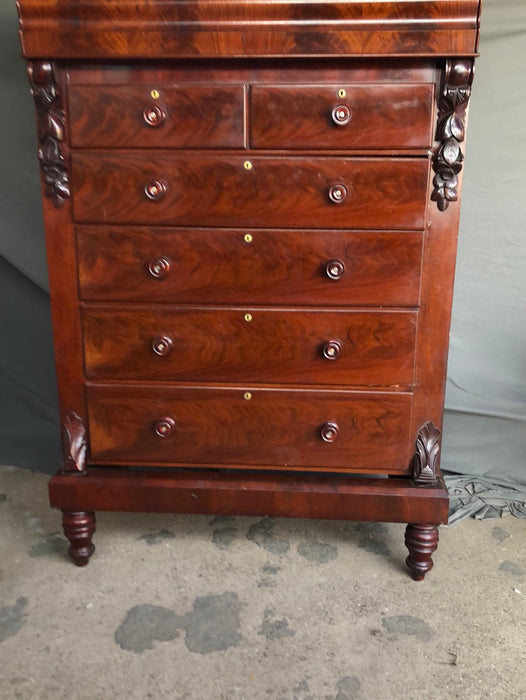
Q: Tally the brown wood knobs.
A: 10